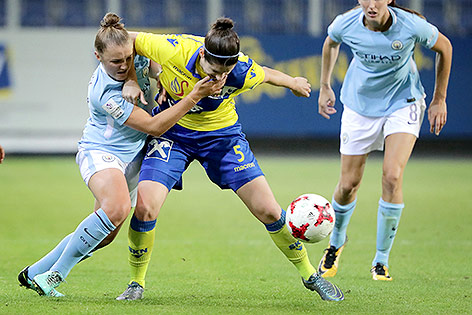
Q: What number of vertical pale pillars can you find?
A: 5